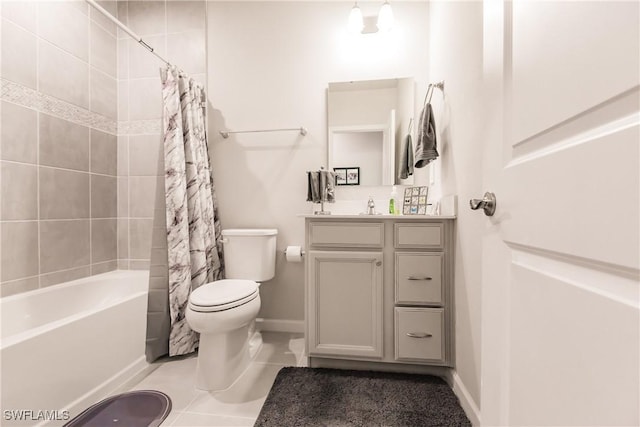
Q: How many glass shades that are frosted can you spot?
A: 2